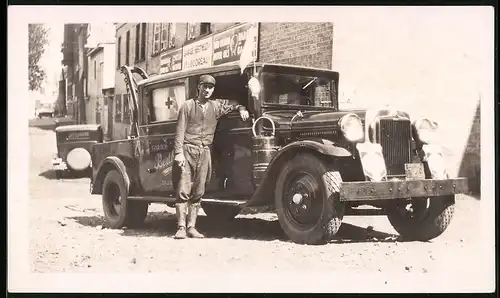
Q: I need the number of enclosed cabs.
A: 1